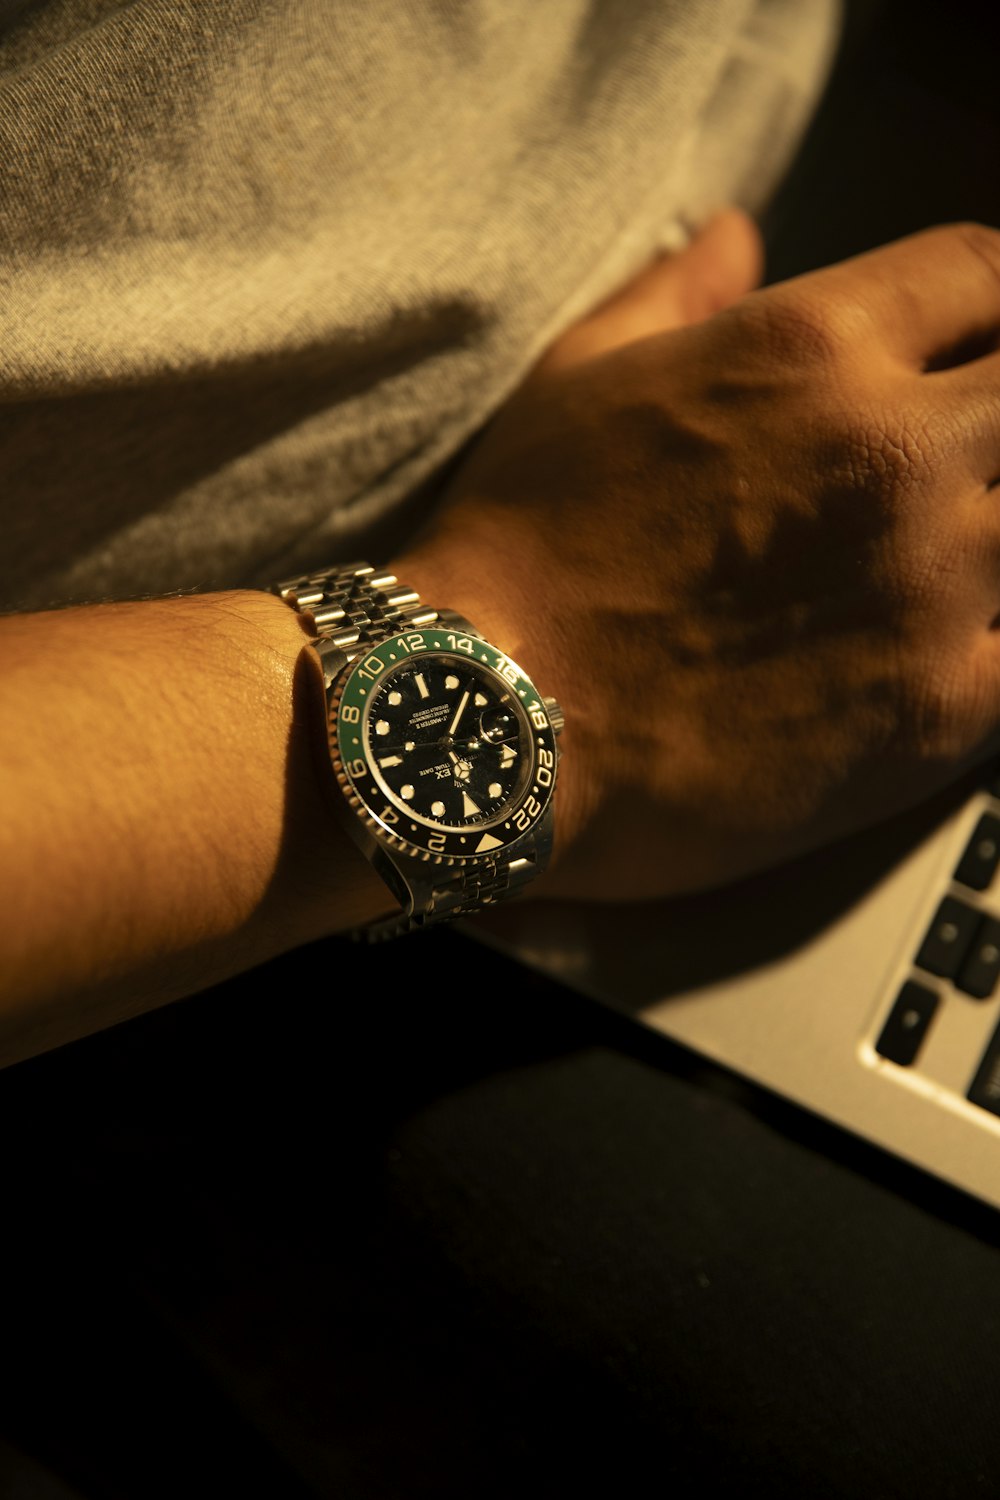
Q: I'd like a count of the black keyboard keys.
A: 5